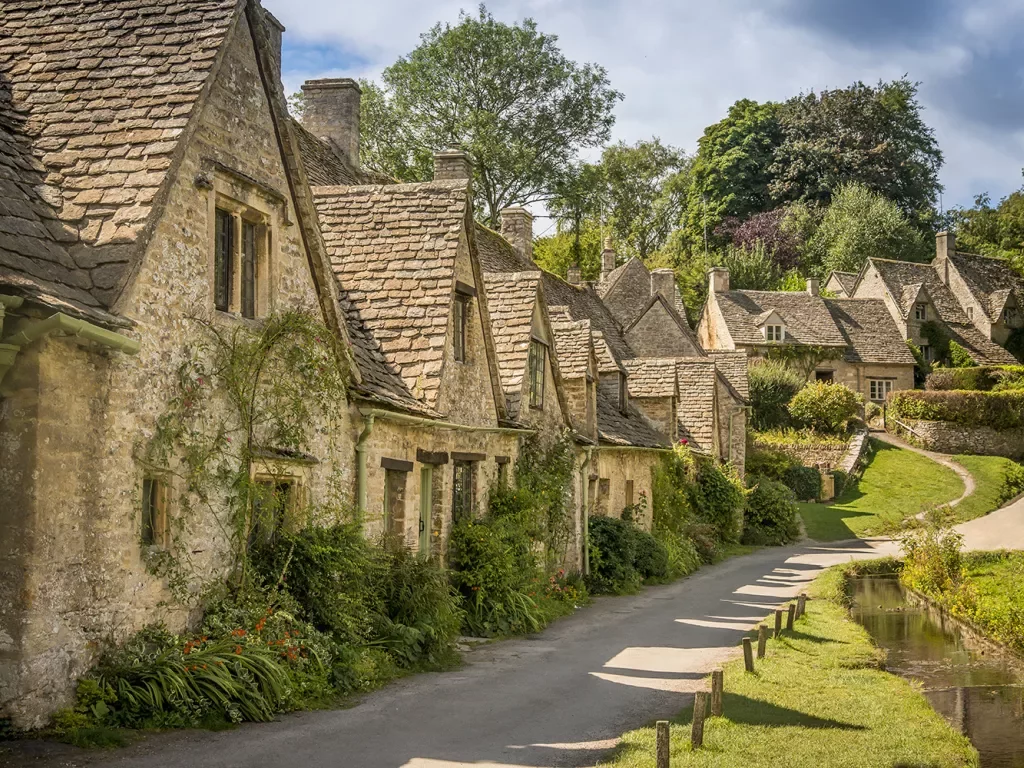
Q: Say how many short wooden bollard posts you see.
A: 9